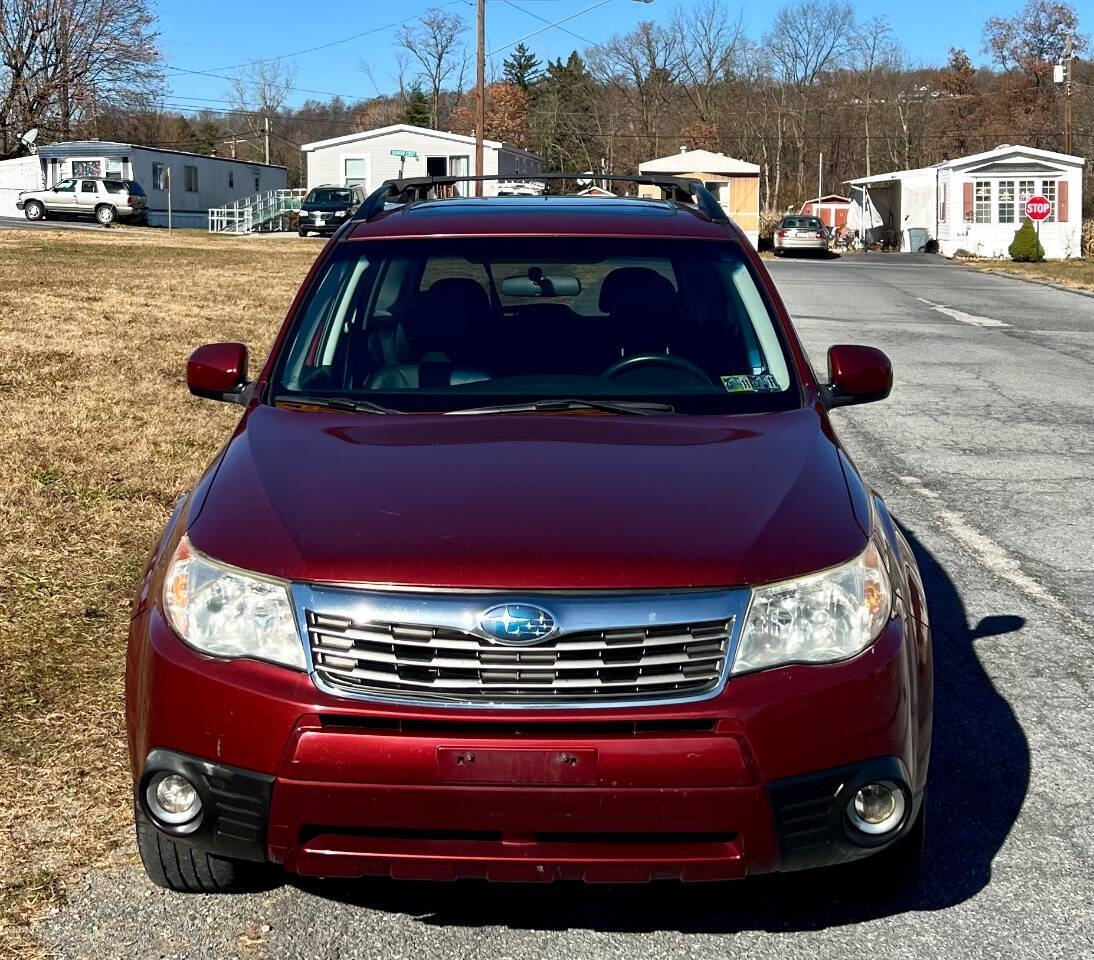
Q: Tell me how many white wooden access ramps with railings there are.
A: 1